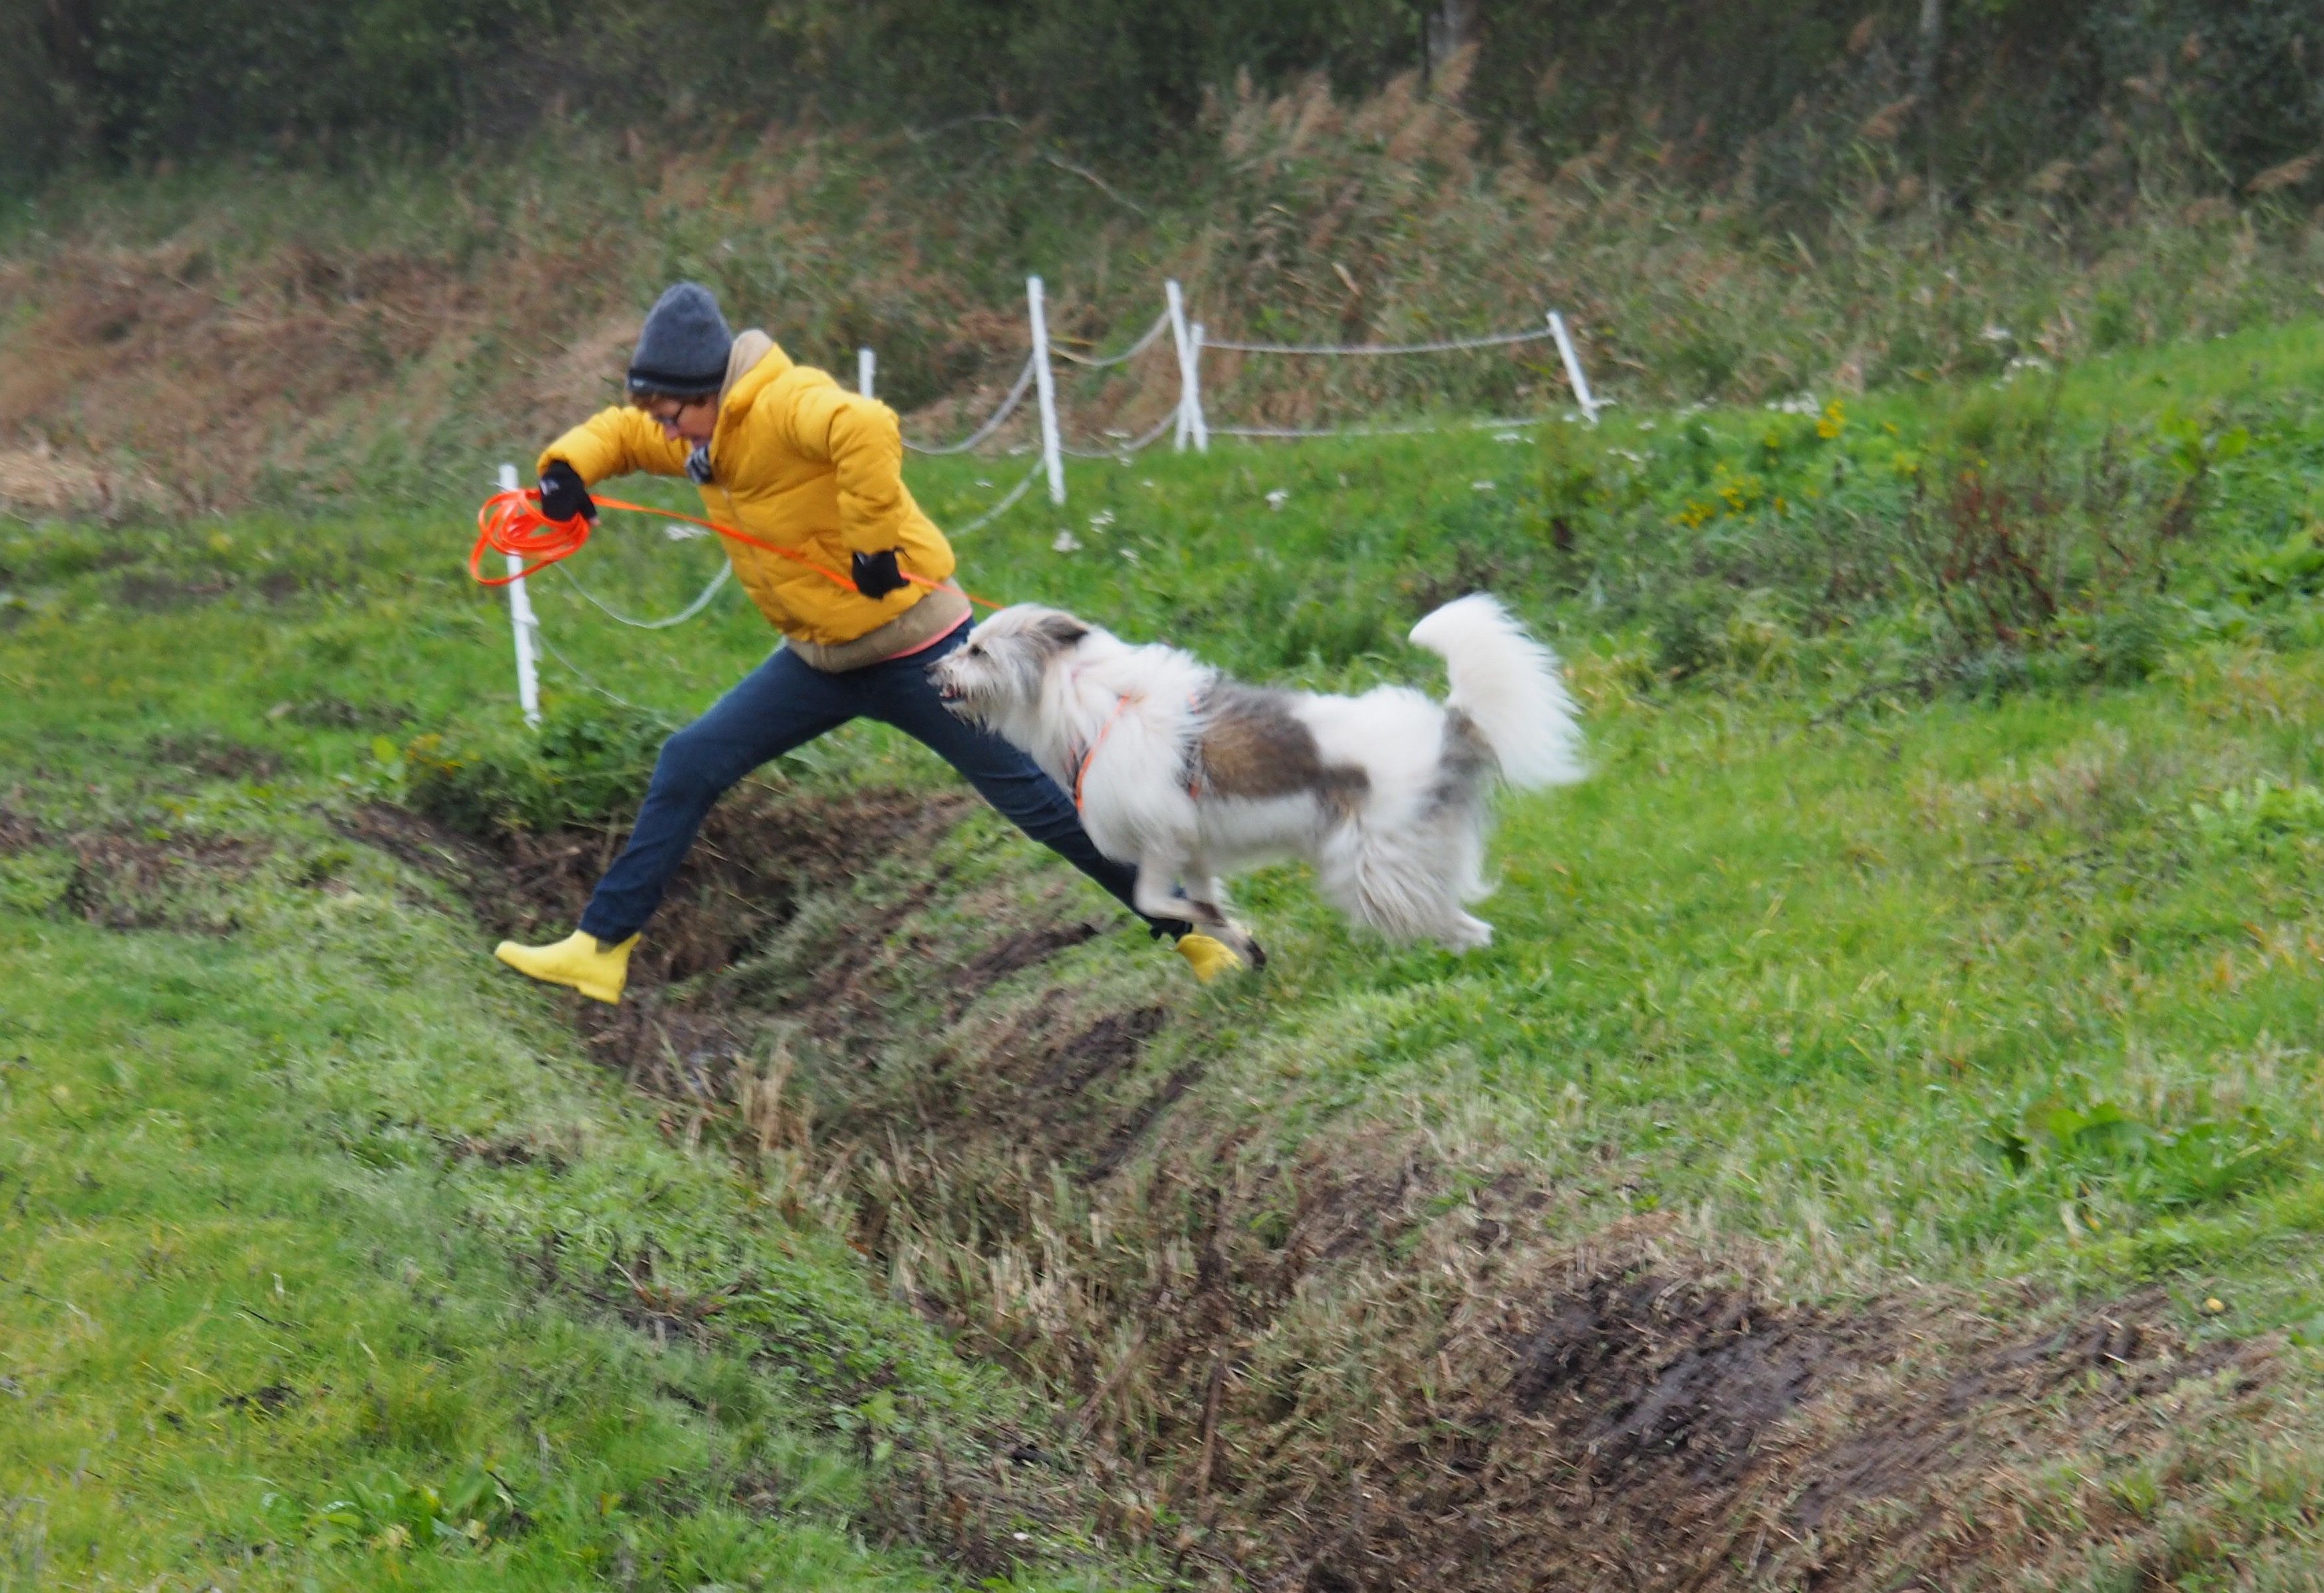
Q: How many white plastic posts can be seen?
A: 6